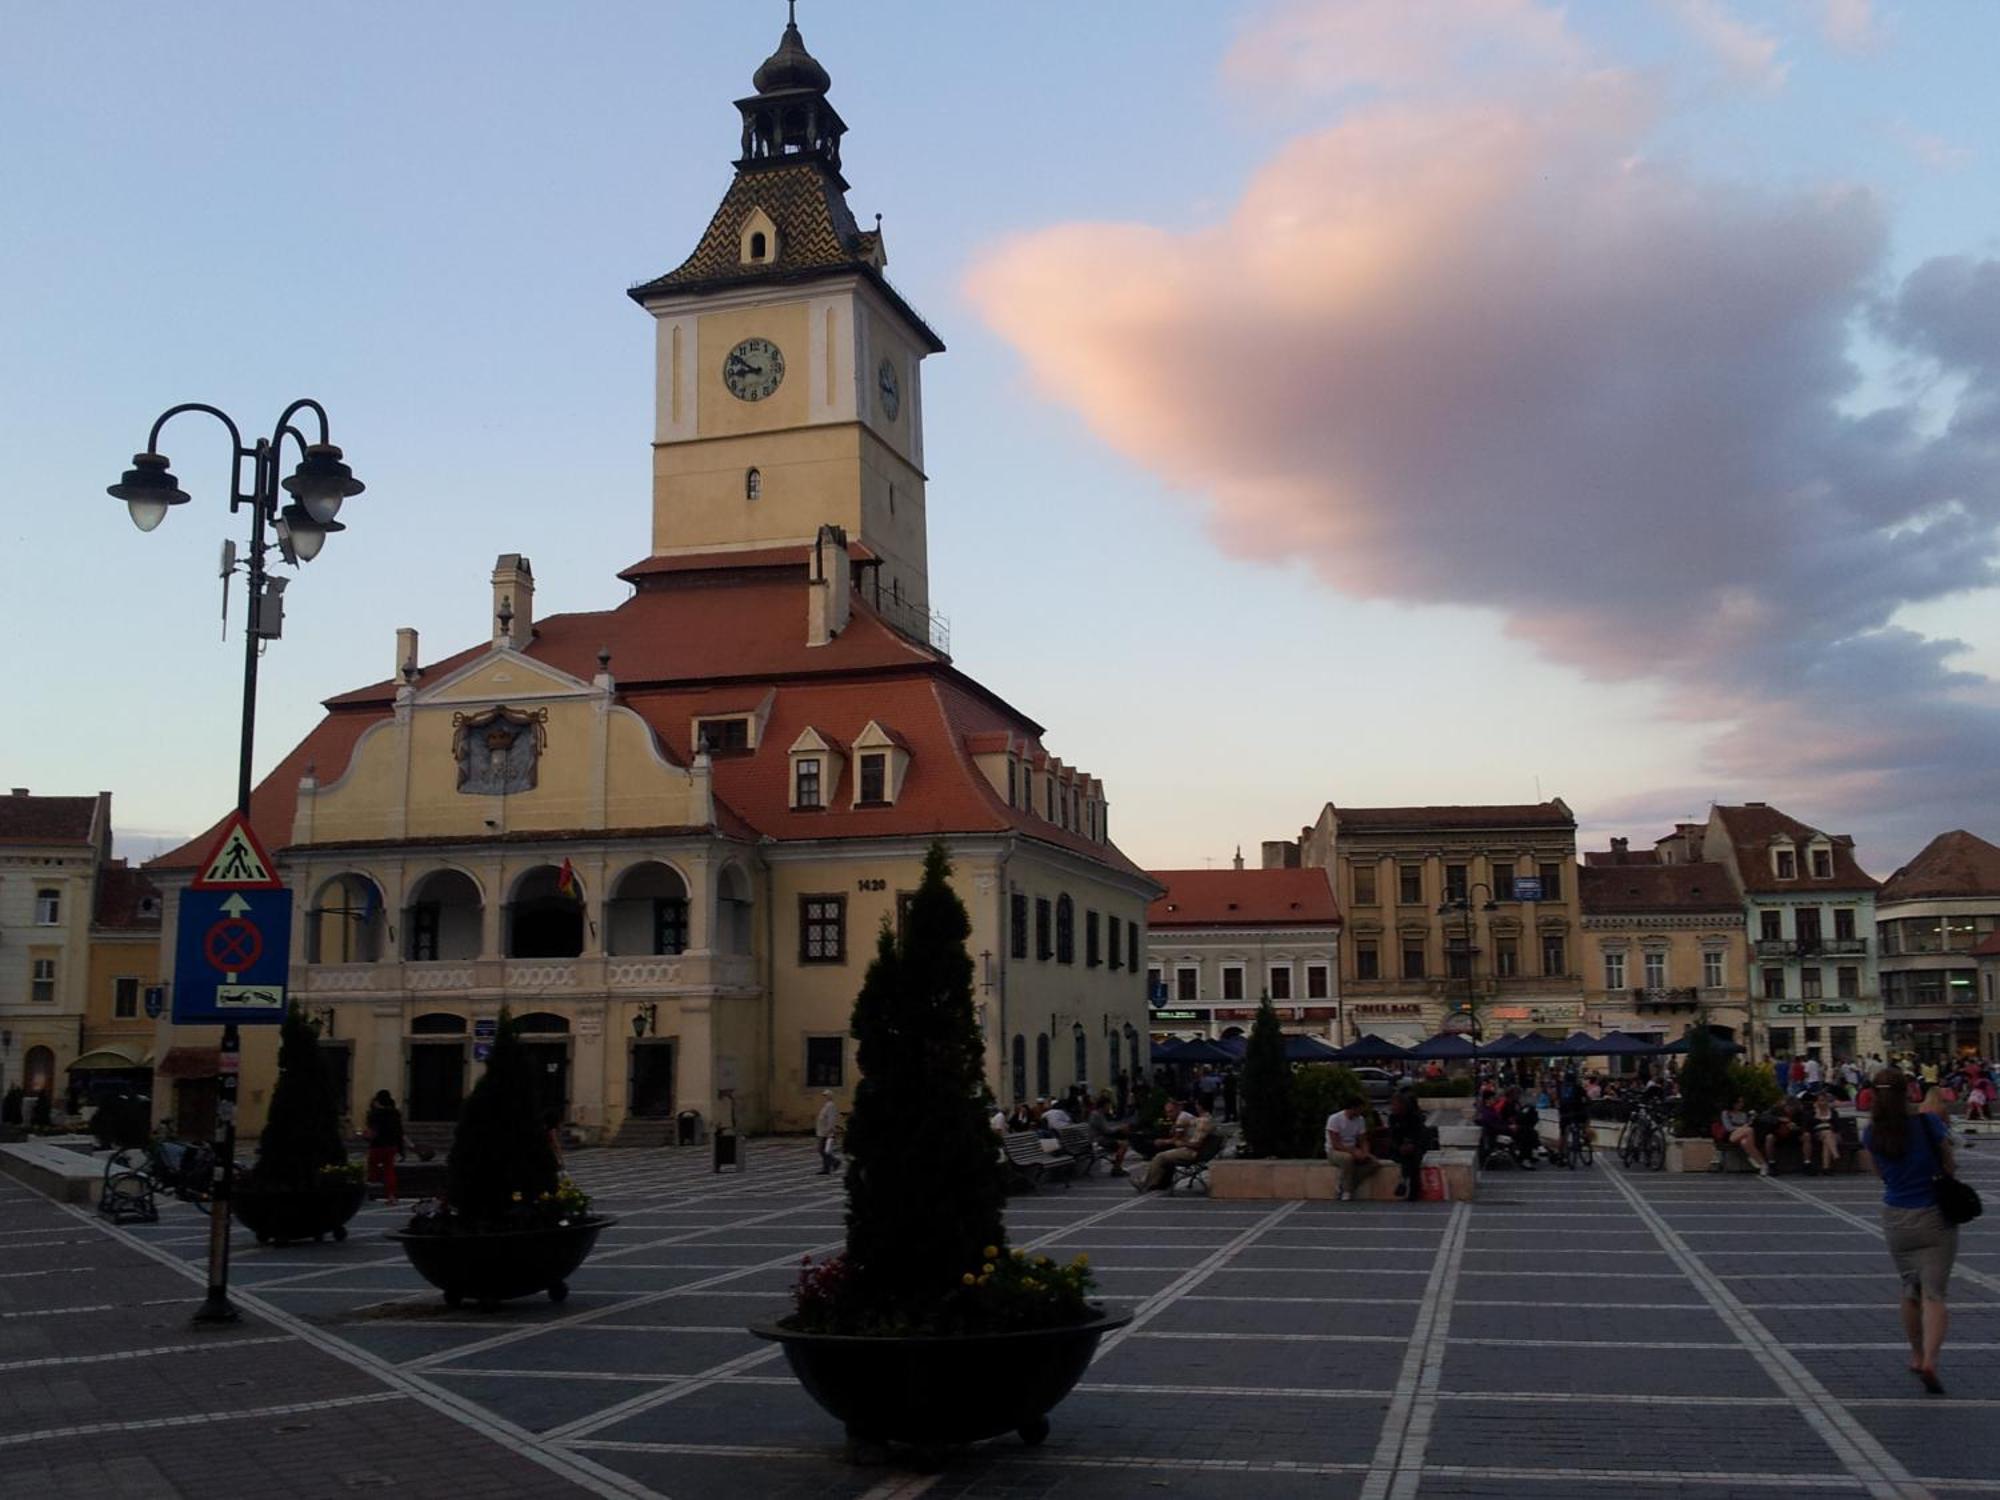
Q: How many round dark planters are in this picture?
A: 3